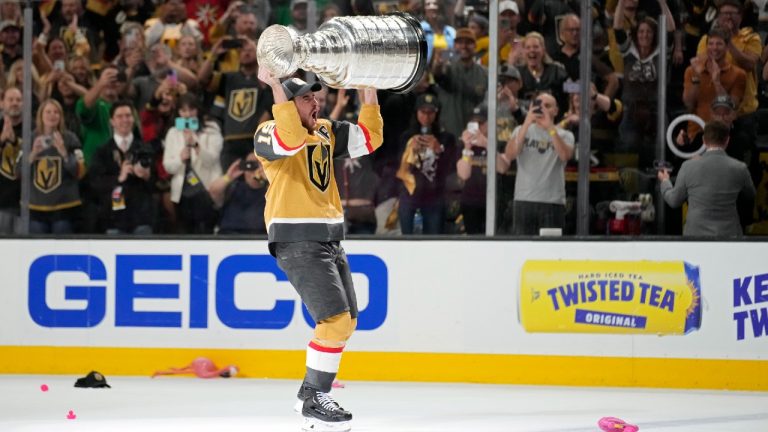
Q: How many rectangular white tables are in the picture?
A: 0